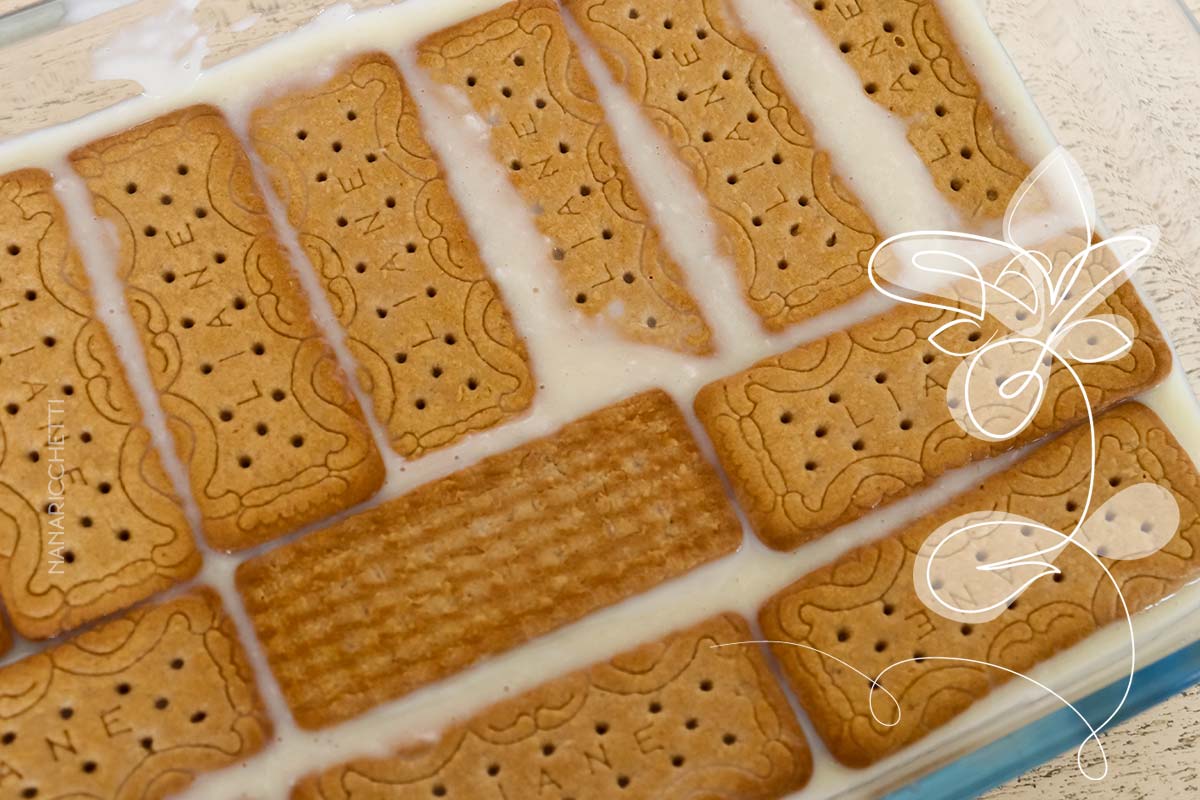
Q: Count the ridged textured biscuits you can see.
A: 1